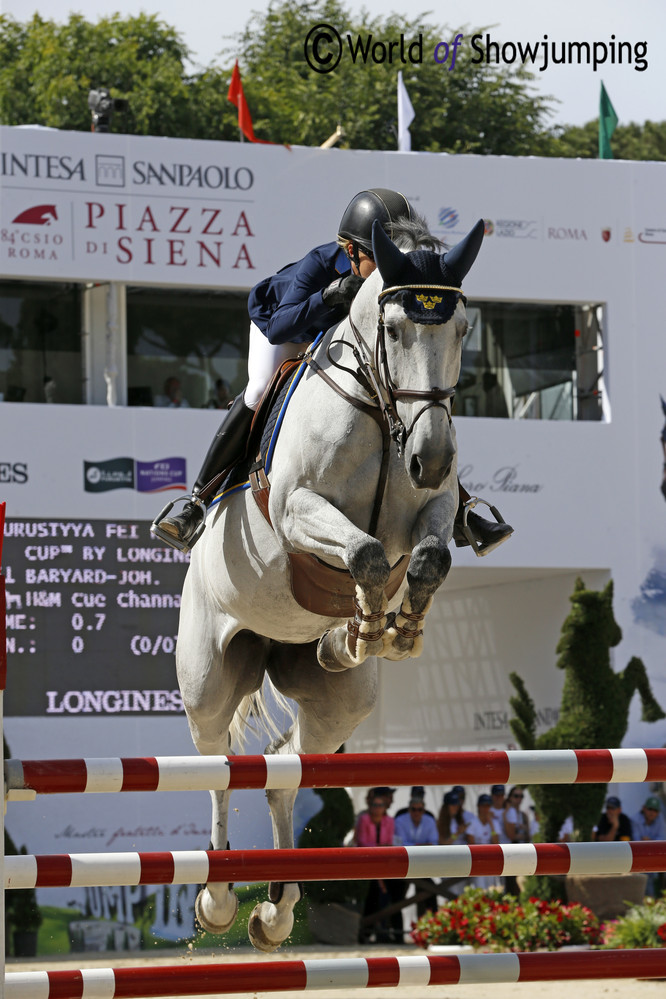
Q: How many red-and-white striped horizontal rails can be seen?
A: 3